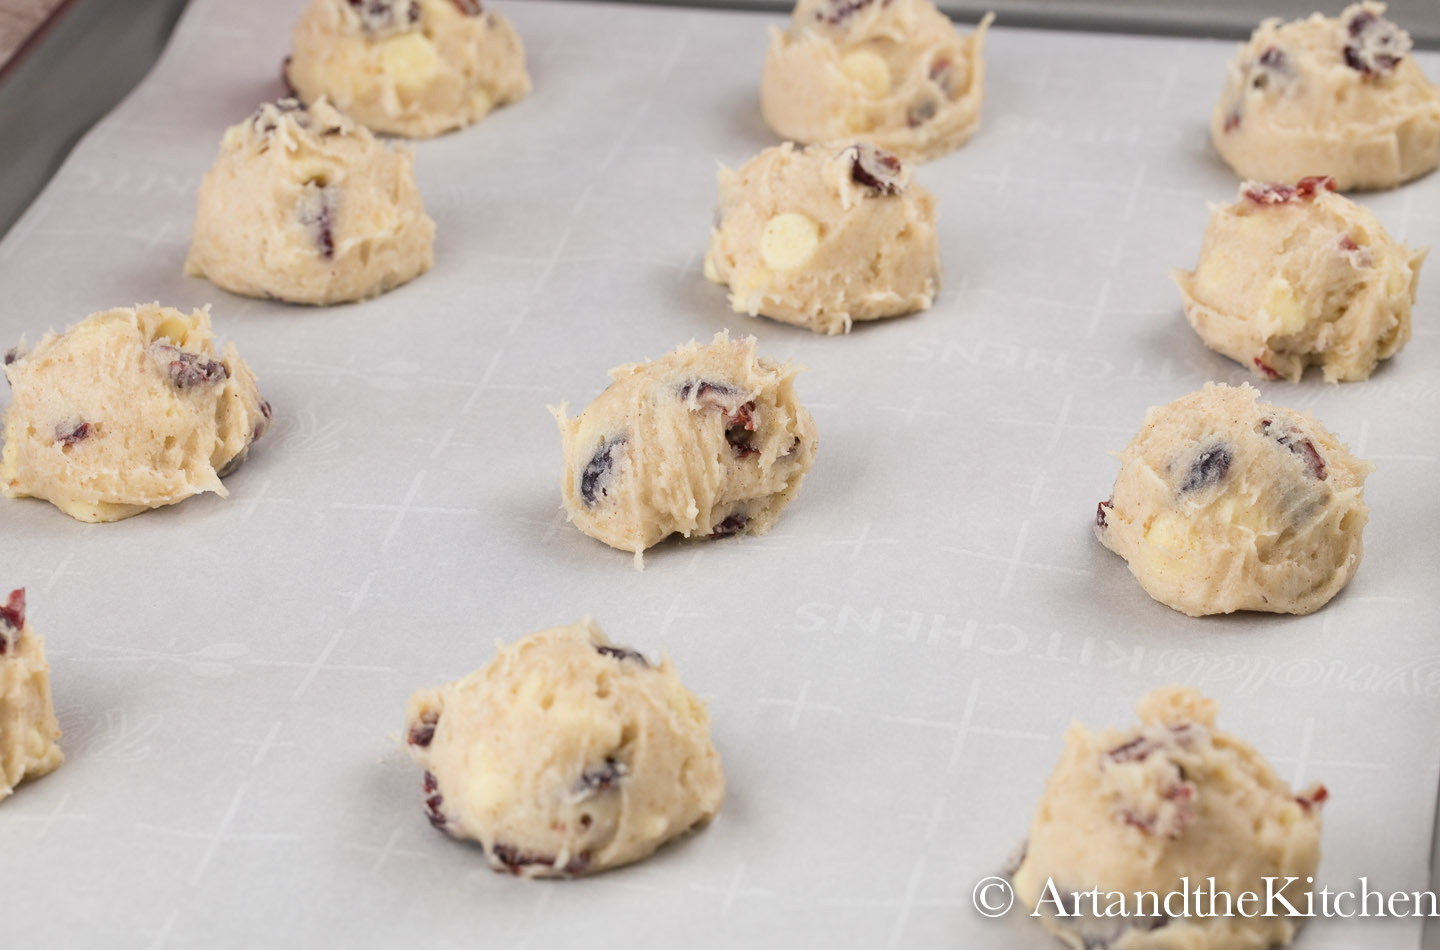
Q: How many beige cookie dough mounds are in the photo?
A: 12